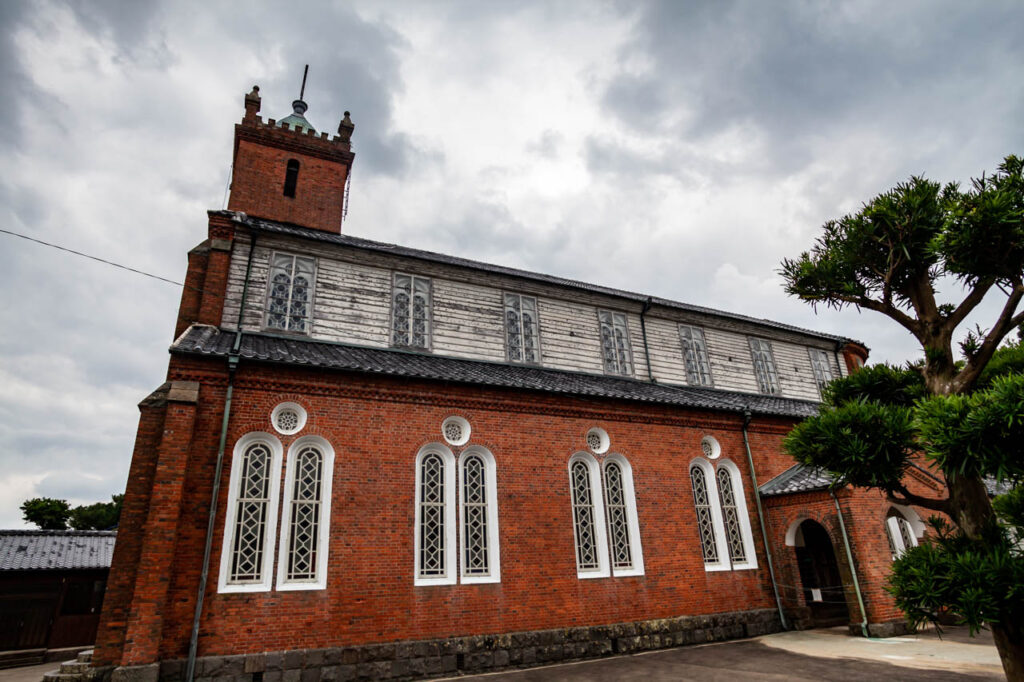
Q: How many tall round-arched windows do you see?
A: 8